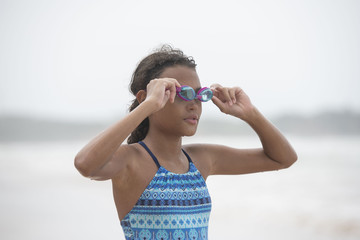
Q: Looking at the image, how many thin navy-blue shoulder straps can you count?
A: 2